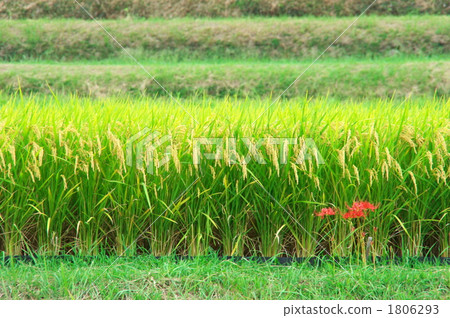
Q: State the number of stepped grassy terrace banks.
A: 3